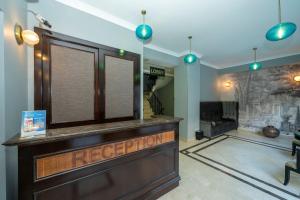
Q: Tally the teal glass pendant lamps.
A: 4